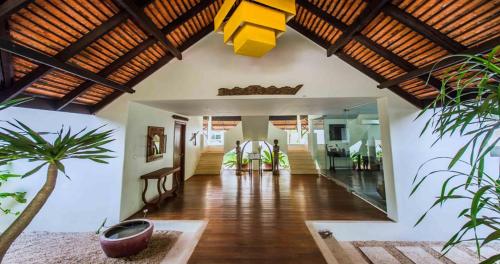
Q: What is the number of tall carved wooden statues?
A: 2